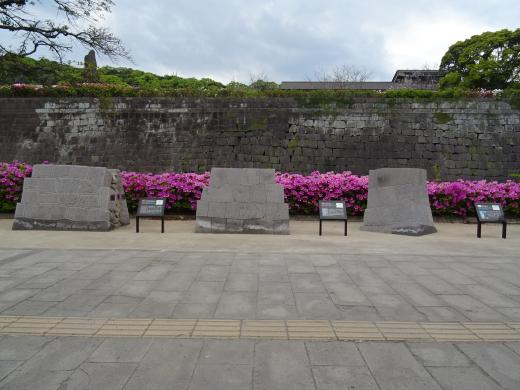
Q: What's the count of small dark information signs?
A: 3